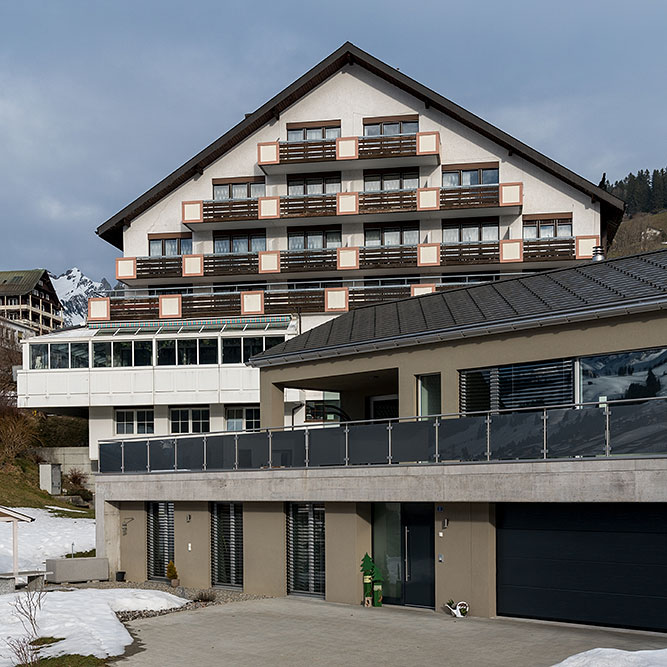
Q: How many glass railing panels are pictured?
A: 14